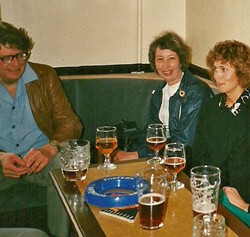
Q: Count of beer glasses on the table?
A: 7